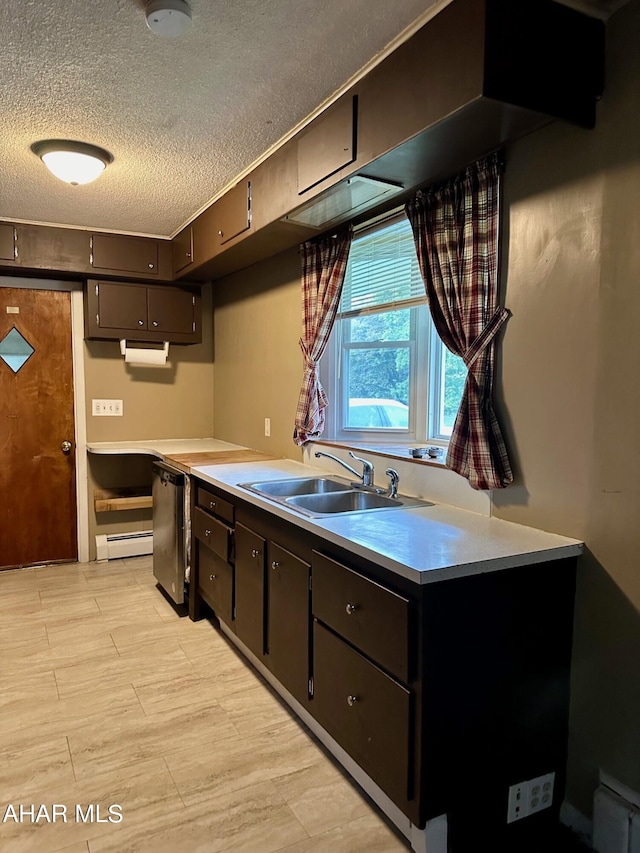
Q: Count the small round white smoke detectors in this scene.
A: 1